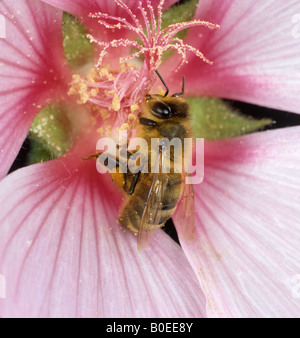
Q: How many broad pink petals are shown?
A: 5